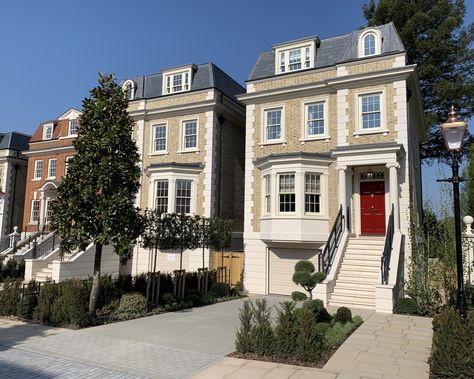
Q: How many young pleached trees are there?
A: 4